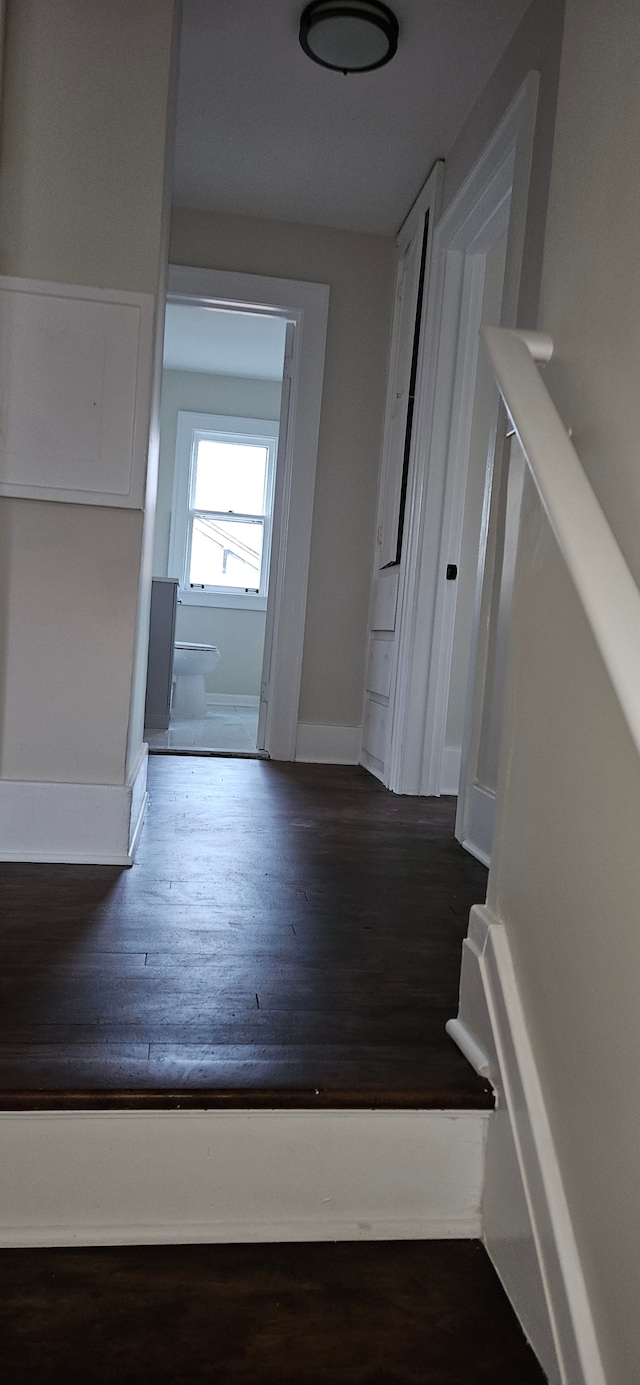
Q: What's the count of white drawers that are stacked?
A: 3